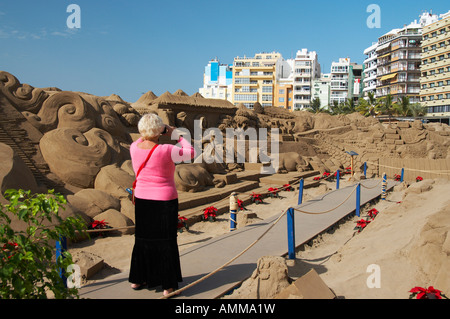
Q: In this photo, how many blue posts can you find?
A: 9